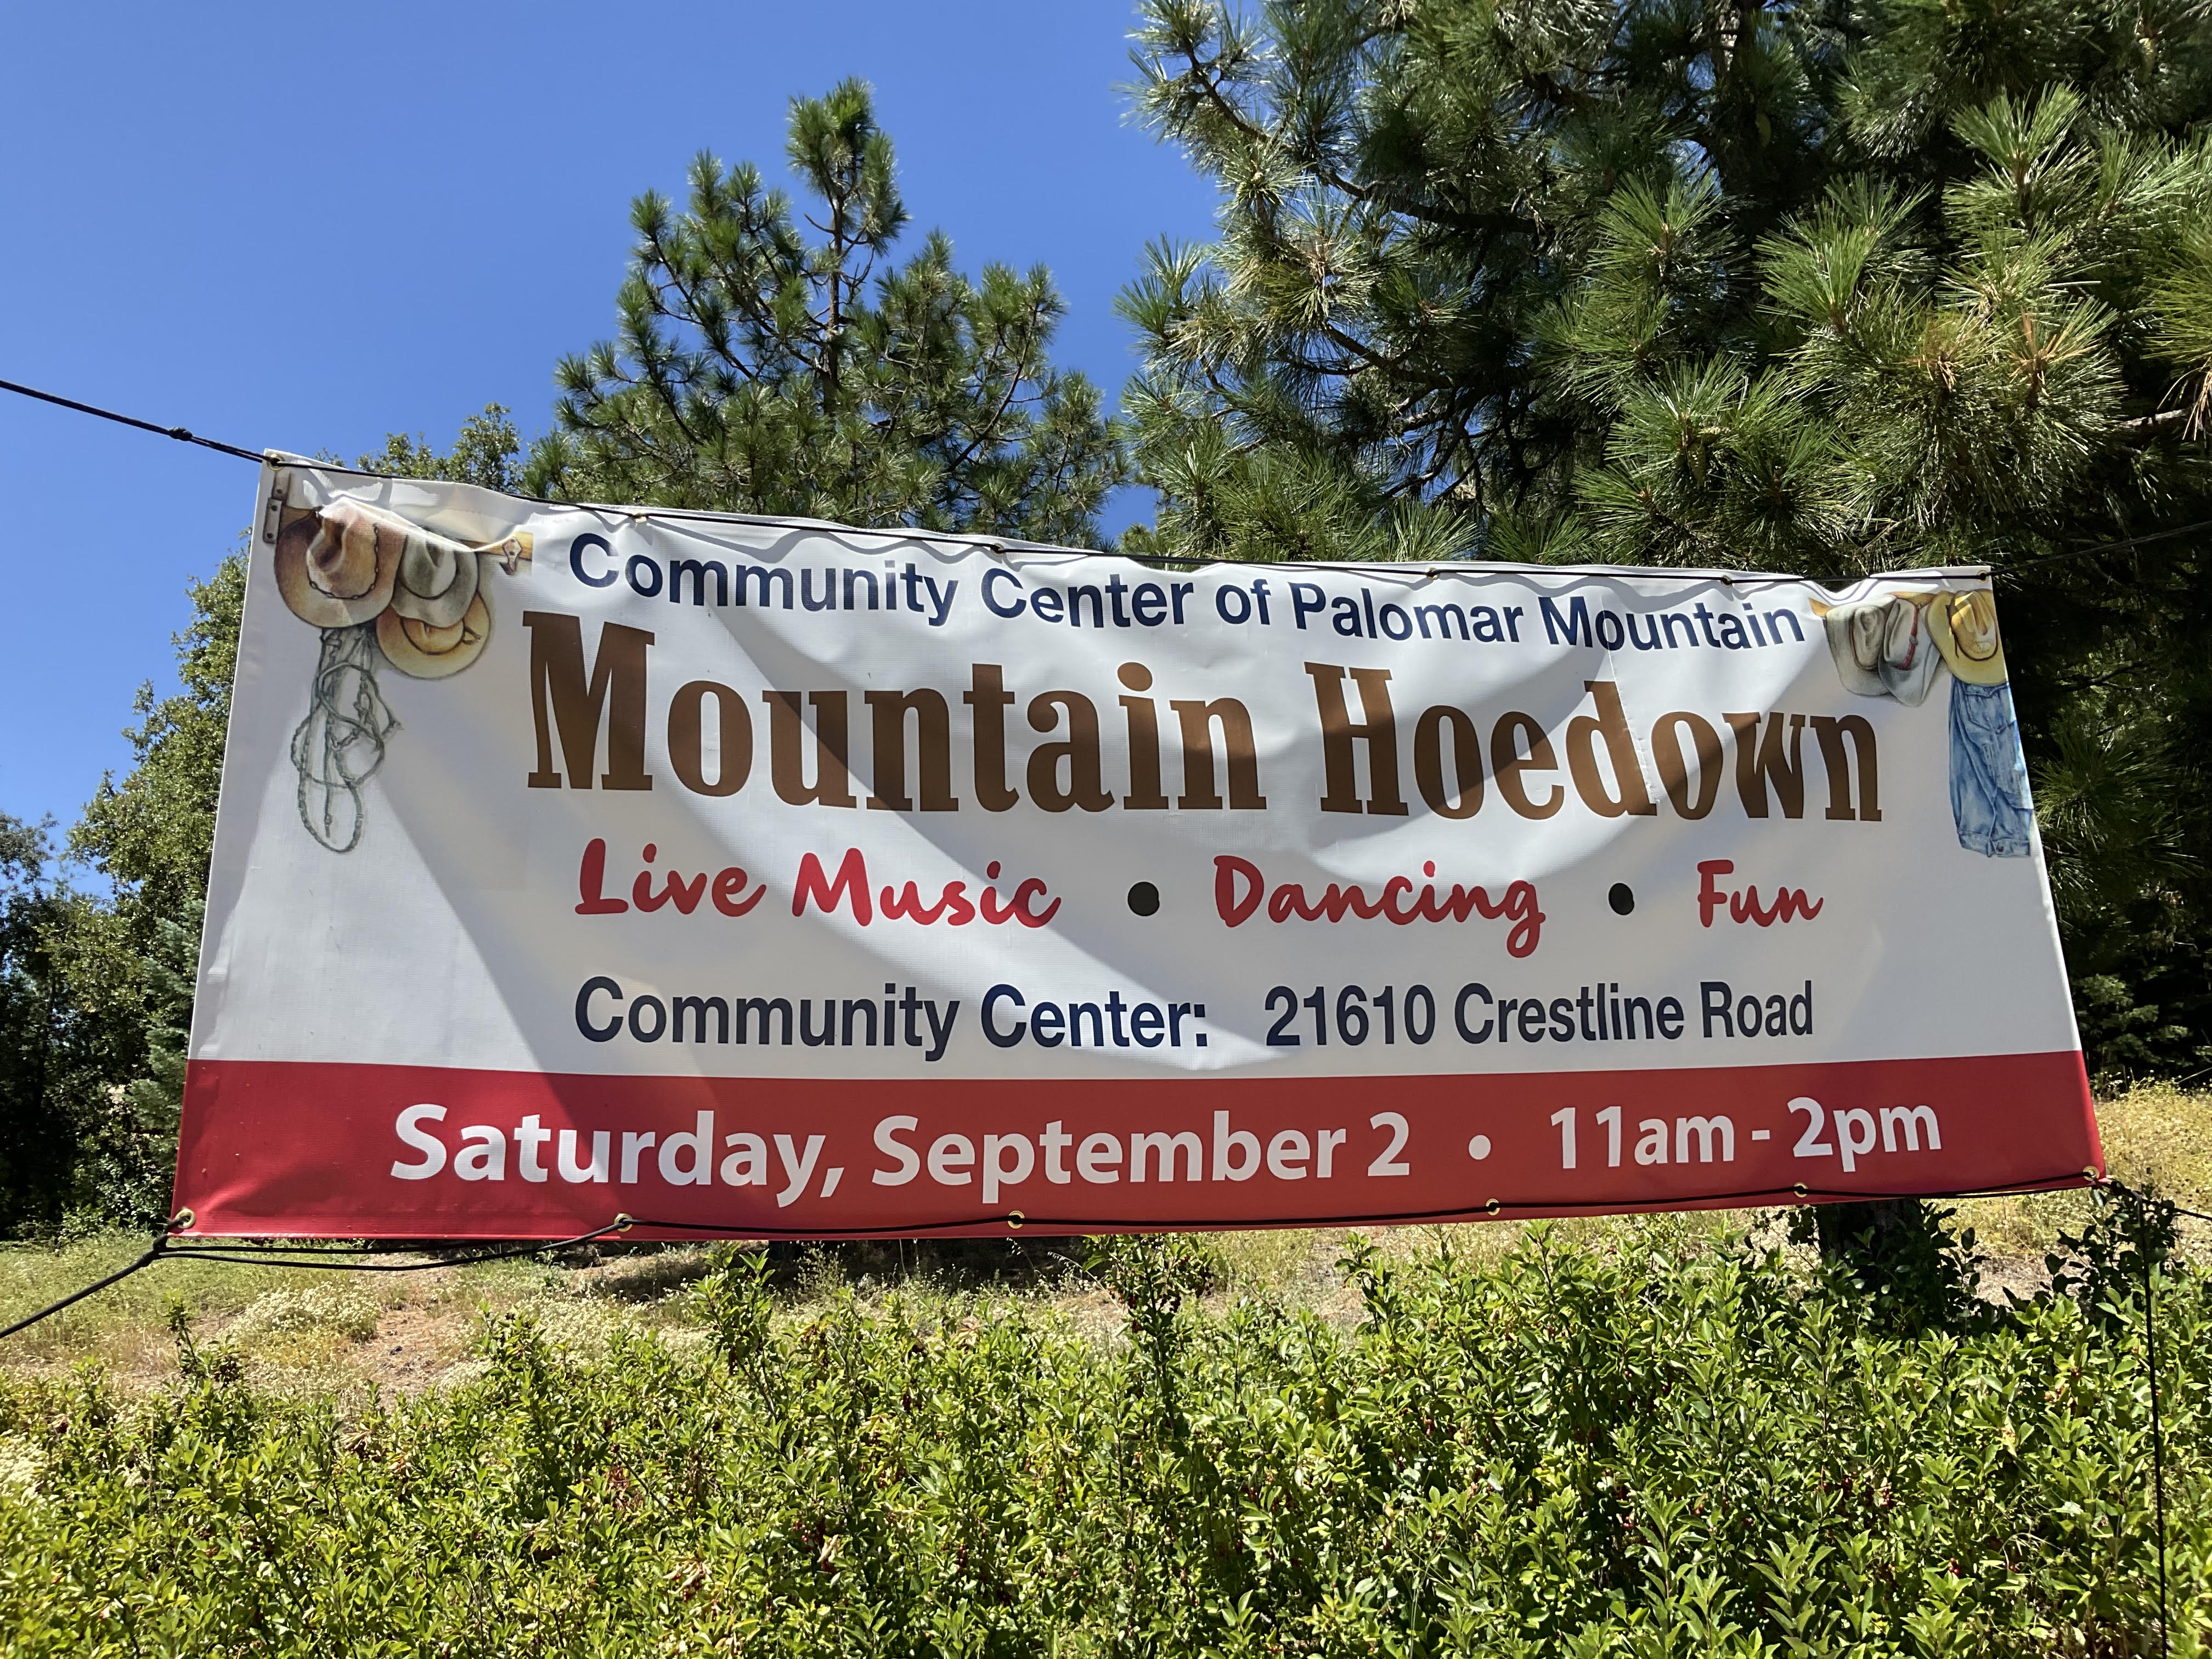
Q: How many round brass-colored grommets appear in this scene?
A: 12